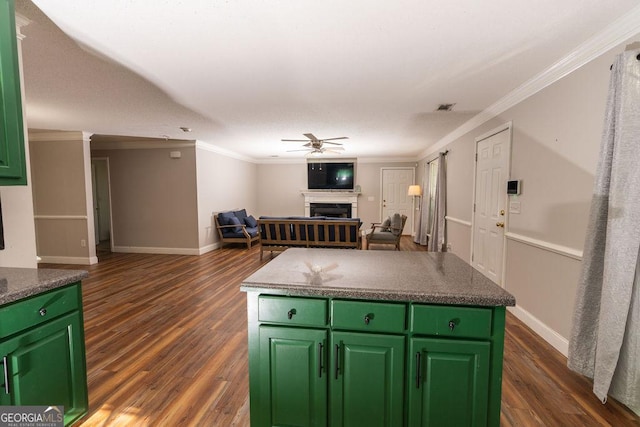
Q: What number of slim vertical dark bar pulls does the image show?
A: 4